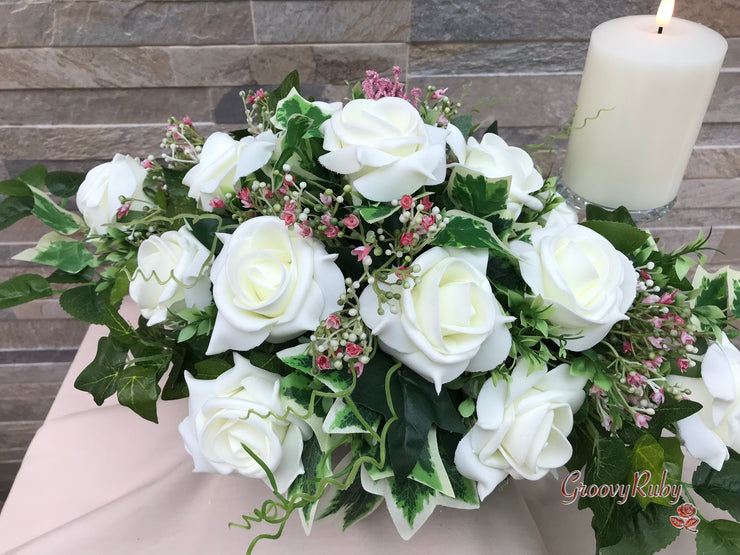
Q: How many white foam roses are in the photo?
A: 11